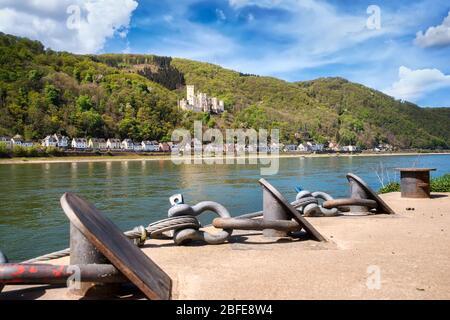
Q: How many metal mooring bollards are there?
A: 4